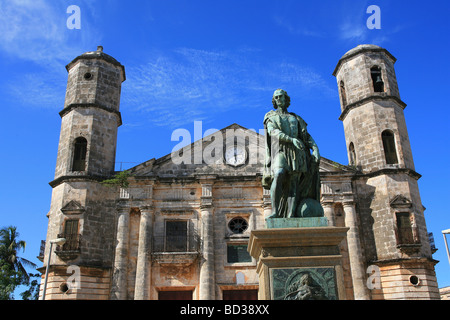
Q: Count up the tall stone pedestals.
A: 1